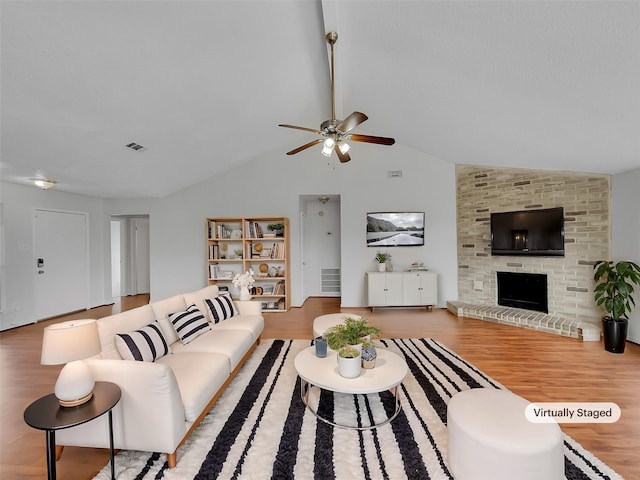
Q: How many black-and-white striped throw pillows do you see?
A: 3